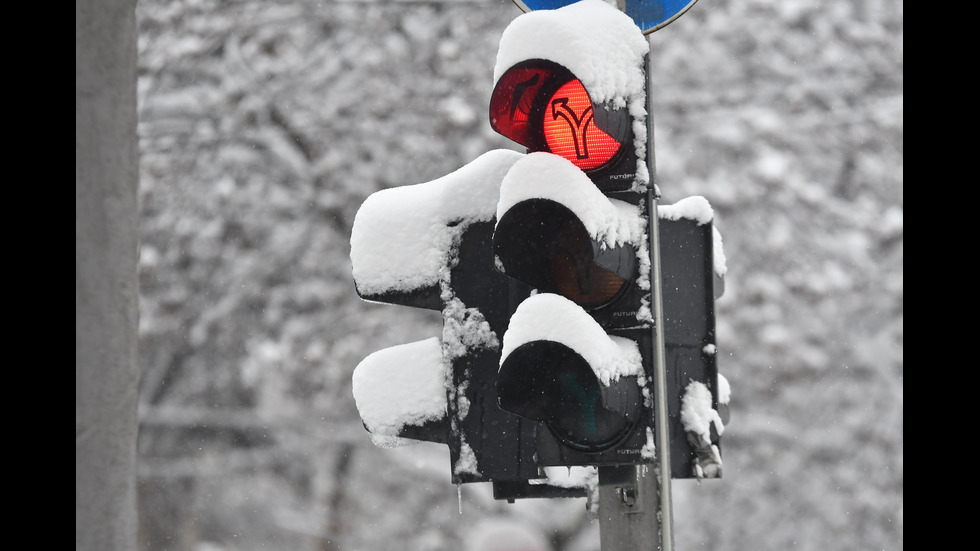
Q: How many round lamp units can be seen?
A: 3